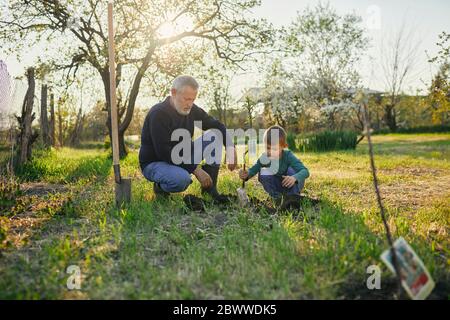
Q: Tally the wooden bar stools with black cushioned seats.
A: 0